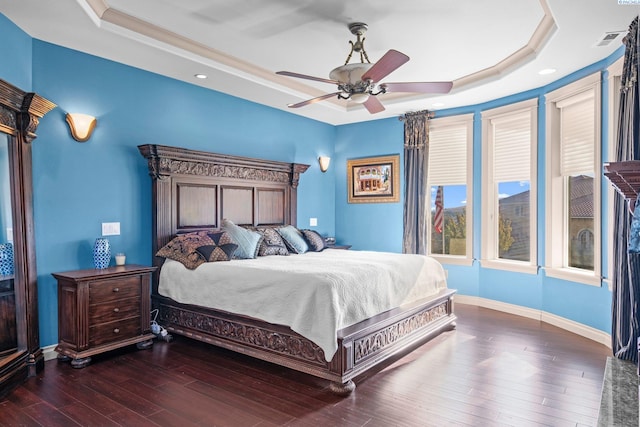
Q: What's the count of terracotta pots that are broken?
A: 0